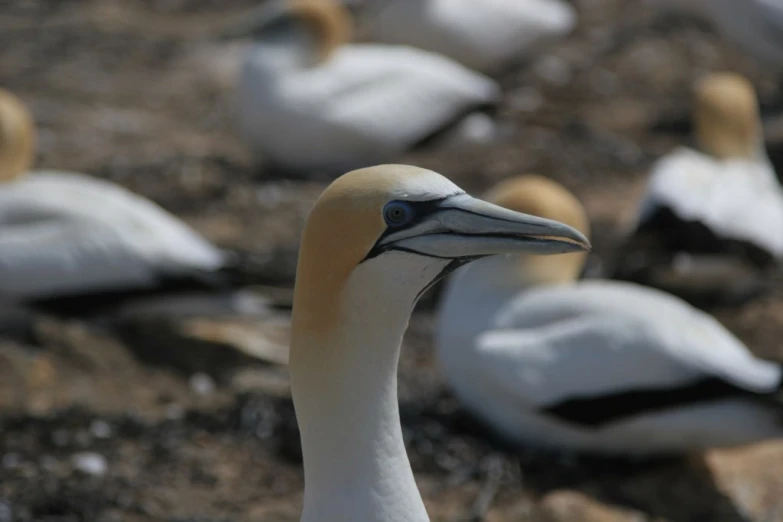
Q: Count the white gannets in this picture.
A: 7